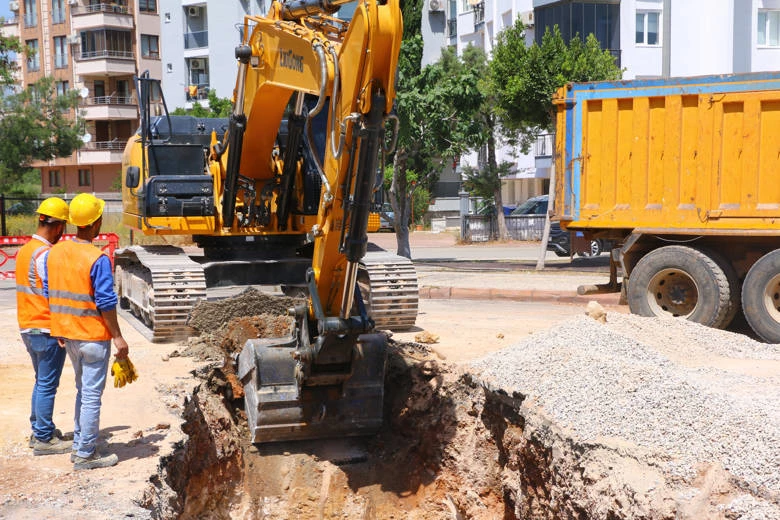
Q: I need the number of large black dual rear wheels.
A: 2